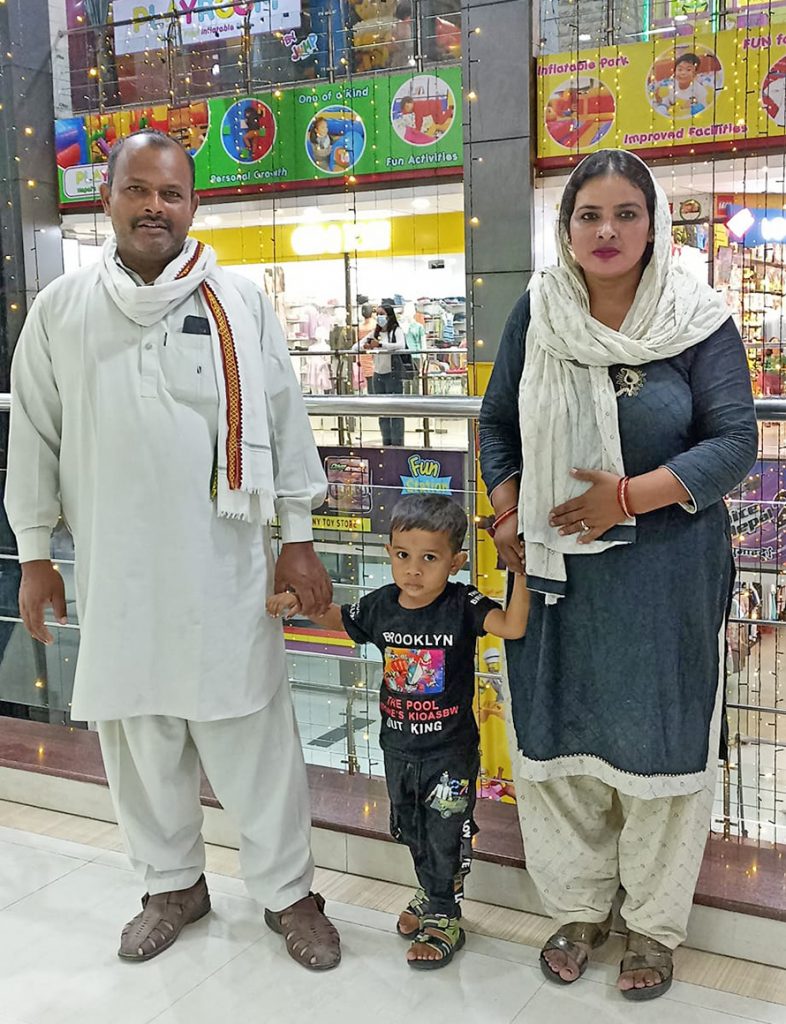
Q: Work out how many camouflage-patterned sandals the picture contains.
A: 2